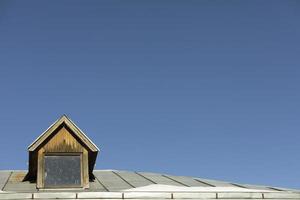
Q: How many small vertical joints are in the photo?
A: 6